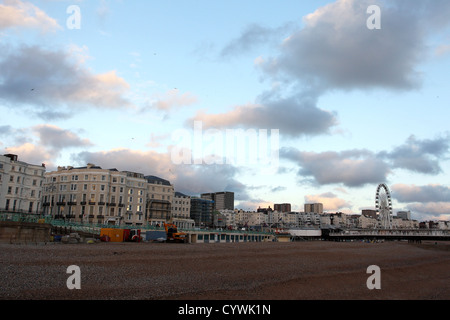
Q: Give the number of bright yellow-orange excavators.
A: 1